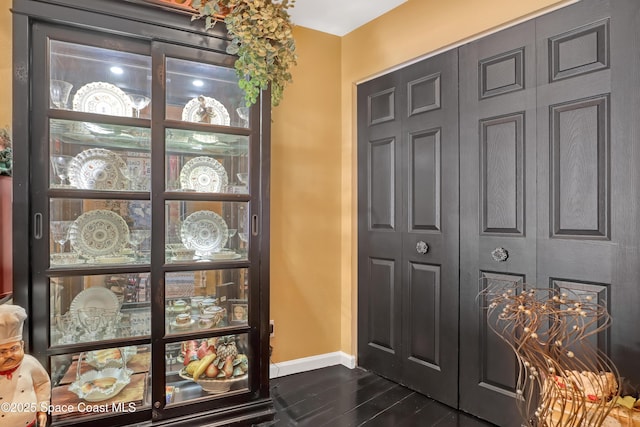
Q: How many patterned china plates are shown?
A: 6